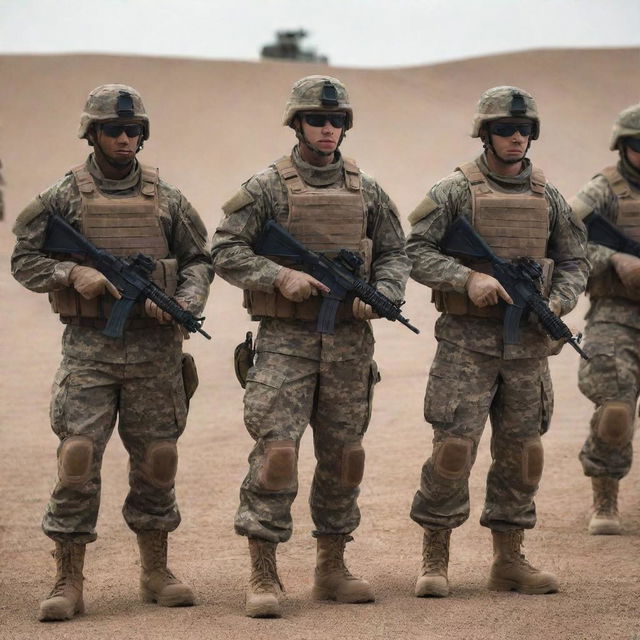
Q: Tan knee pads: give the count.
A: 7